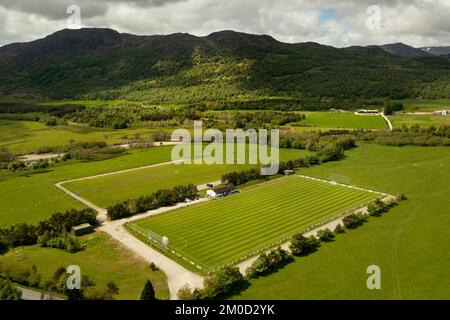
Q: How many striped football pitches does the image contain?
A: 1